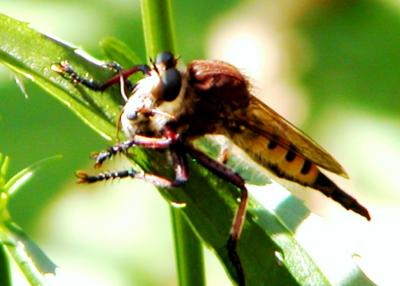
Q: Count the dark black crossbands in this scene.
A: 3